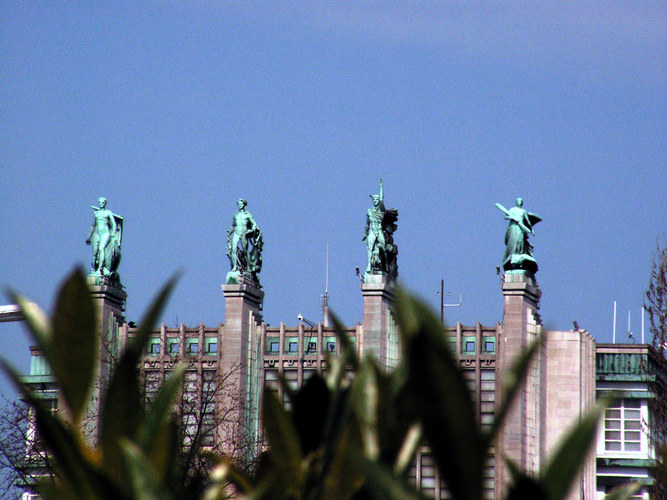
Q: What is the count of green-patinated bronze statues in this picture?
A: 4